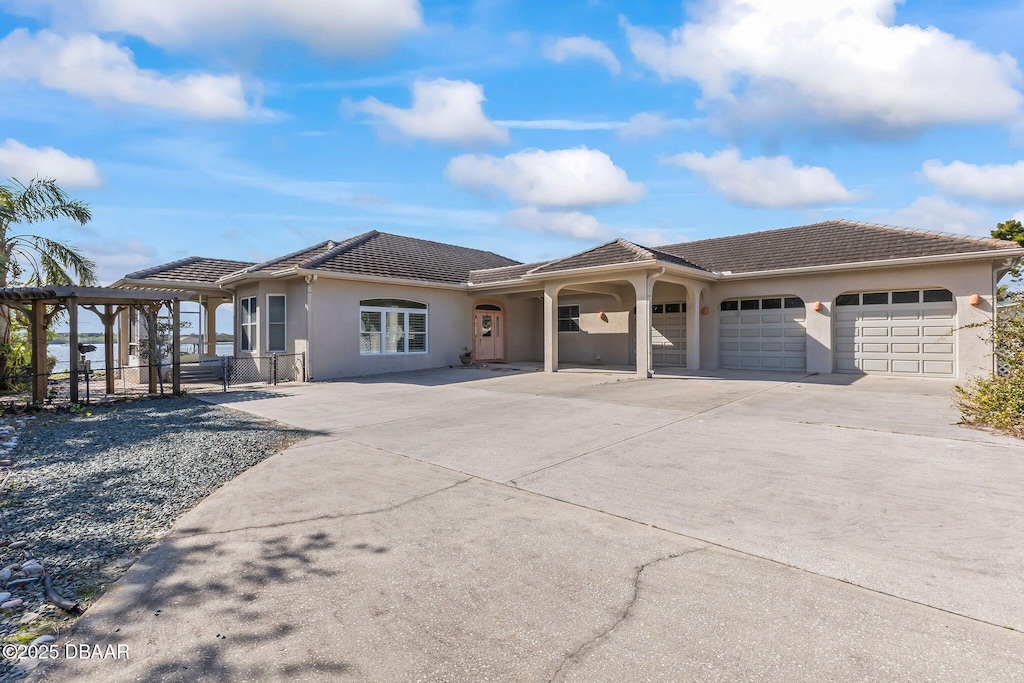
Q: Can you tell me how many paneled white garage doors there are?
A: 3